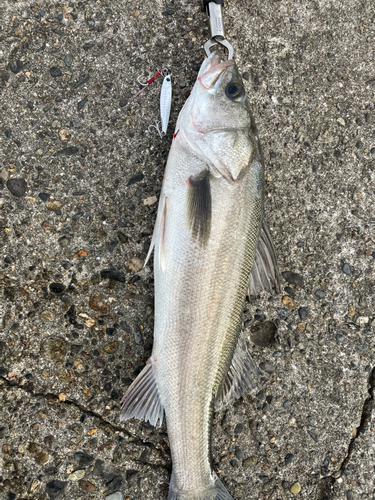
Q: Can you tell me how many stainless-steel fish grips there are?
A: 1